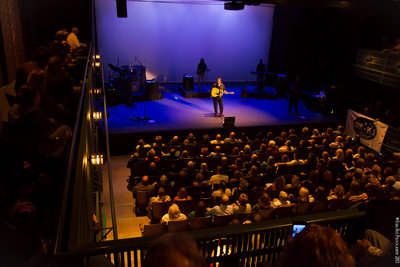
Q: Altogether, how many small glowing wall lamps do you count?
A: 5